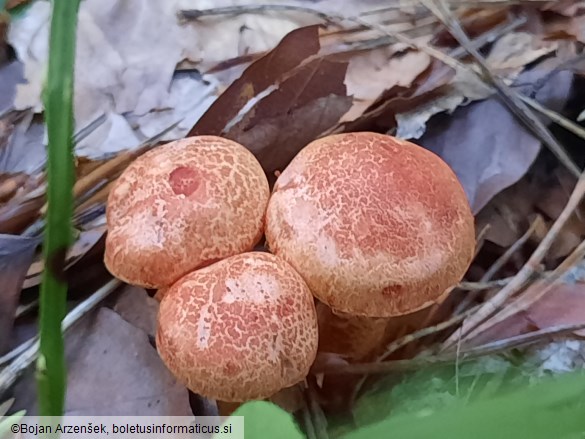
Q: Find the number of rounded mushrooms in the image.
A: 3